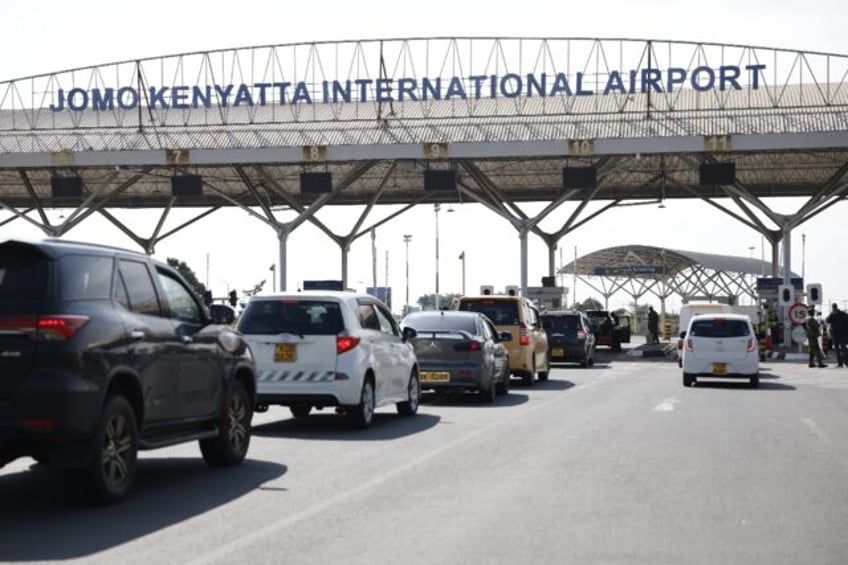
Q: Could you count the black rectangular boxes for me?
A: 6